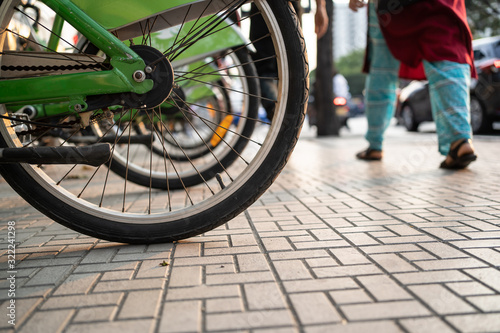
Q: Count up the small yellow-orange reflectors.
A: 2